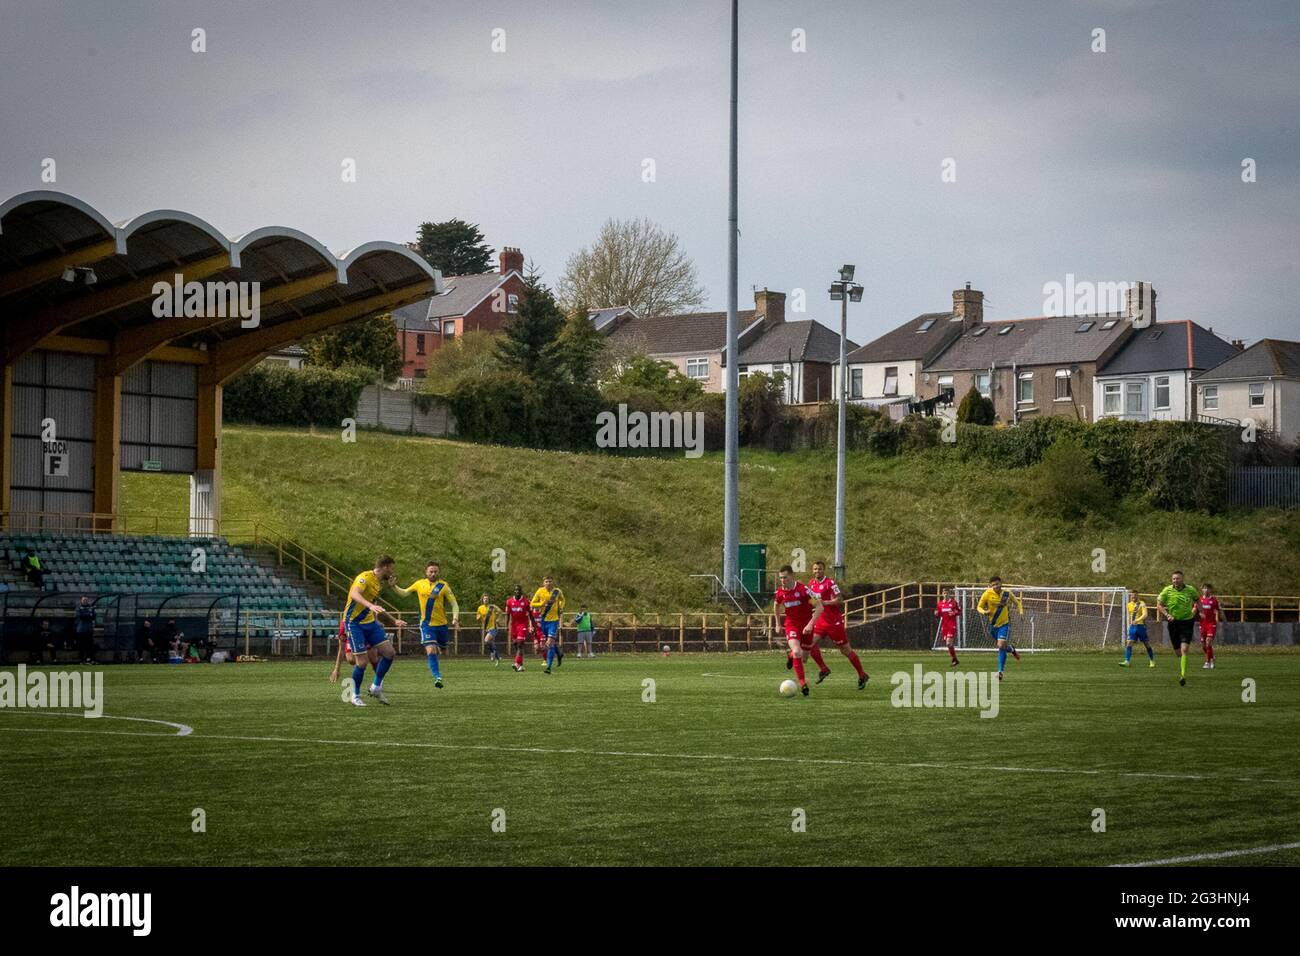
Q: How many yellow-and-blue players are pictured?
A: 6